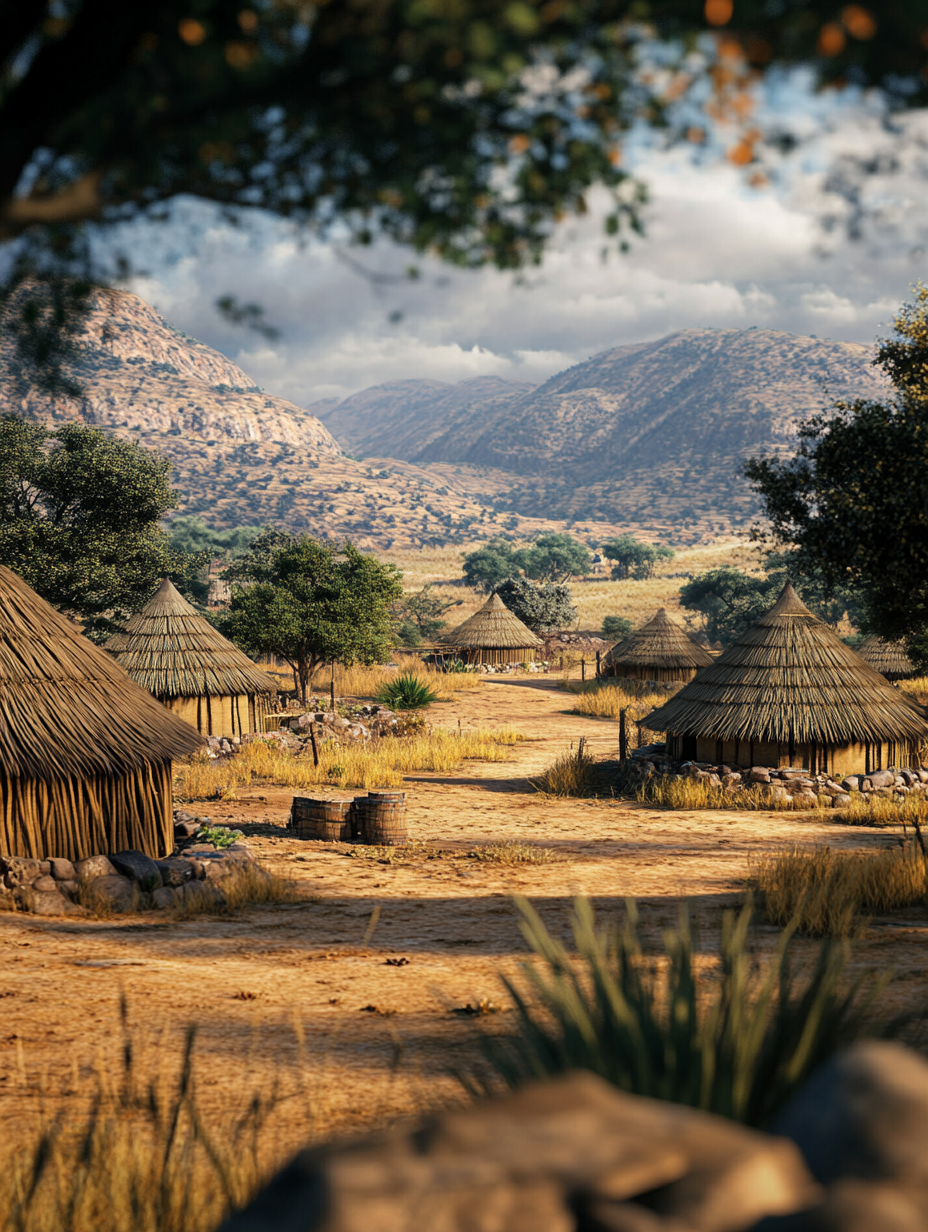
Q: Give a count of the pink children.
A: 0